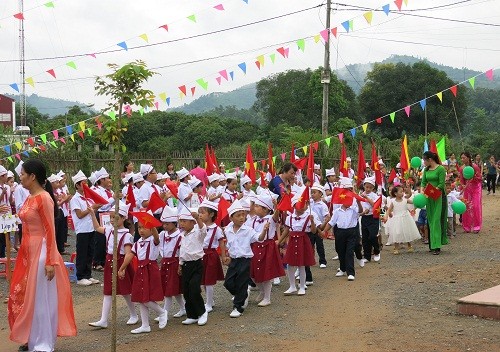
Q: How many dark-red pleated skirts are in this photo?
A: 6